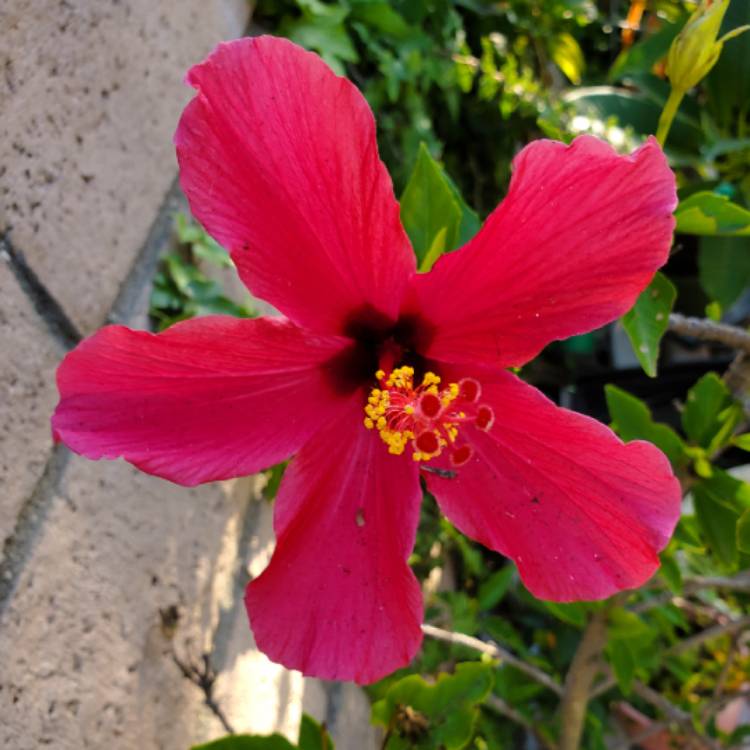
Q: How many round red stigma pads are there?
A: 5